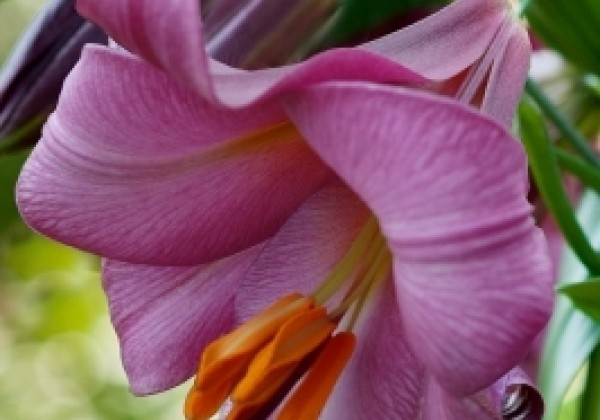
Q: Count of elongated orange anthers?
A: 3